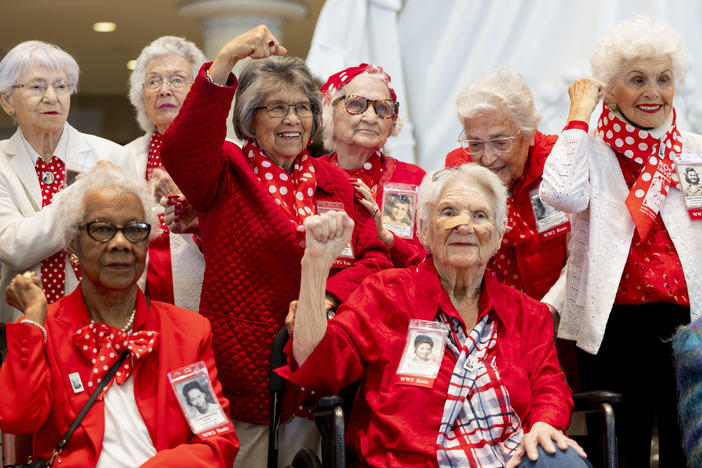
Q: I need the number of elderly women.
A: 8